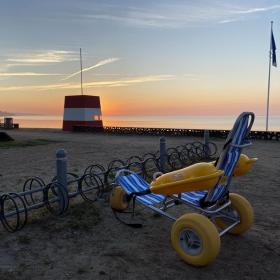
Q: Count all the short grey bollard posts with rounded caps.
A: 3